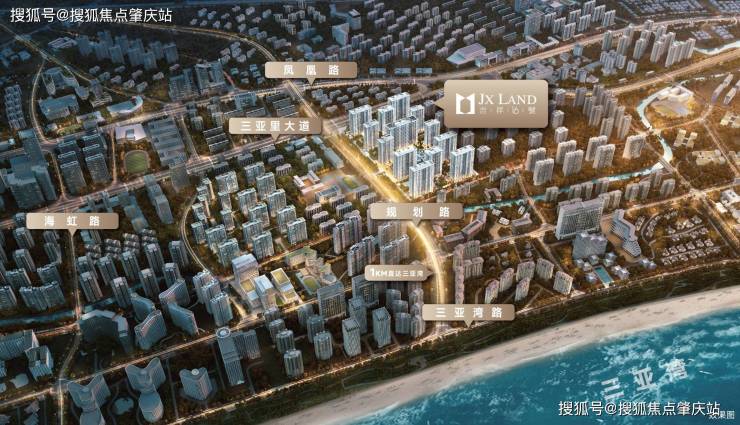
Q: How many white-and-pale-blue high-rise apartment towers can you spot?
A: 13